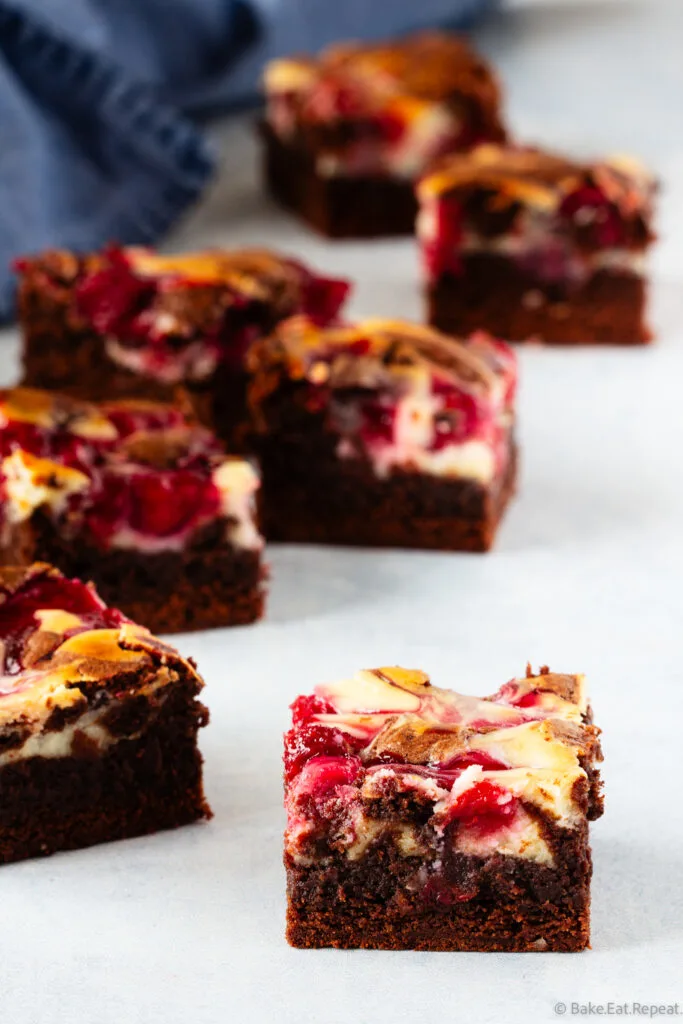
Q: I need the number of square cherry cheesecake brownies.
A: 7